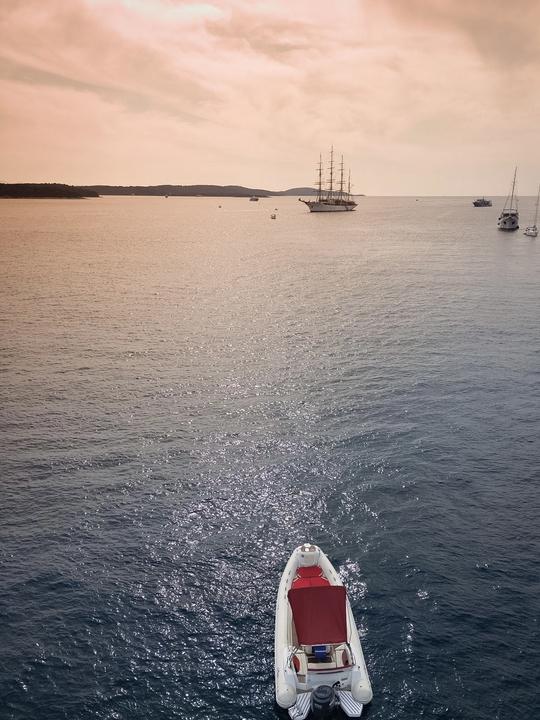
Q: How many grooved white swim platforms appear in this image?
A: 2